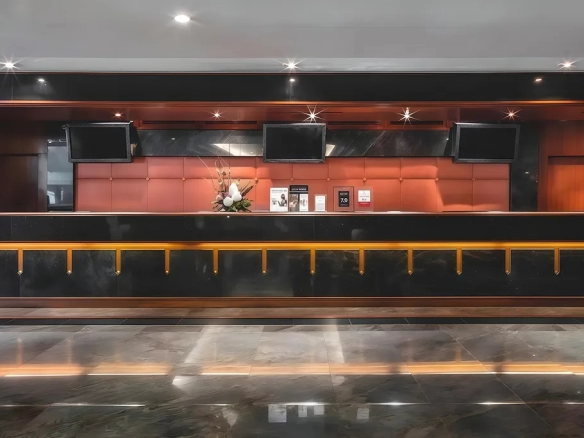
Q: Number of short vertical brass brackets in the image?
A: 12